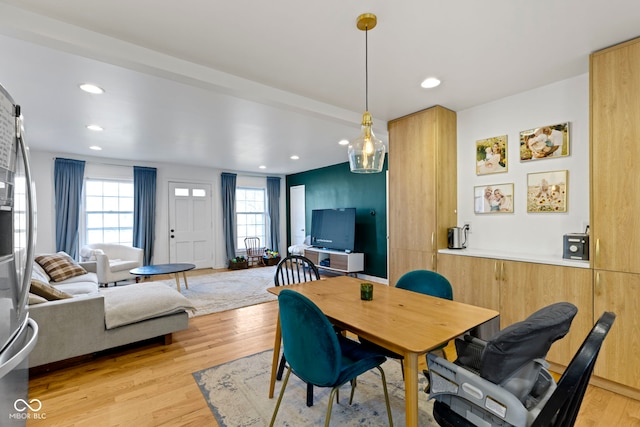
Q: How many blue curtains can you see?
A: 4